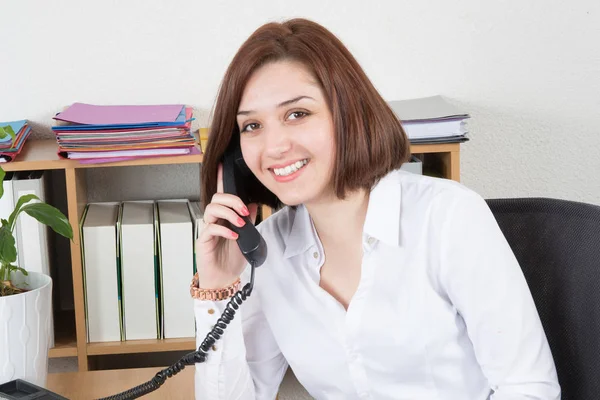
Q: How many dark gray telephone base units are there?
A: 1